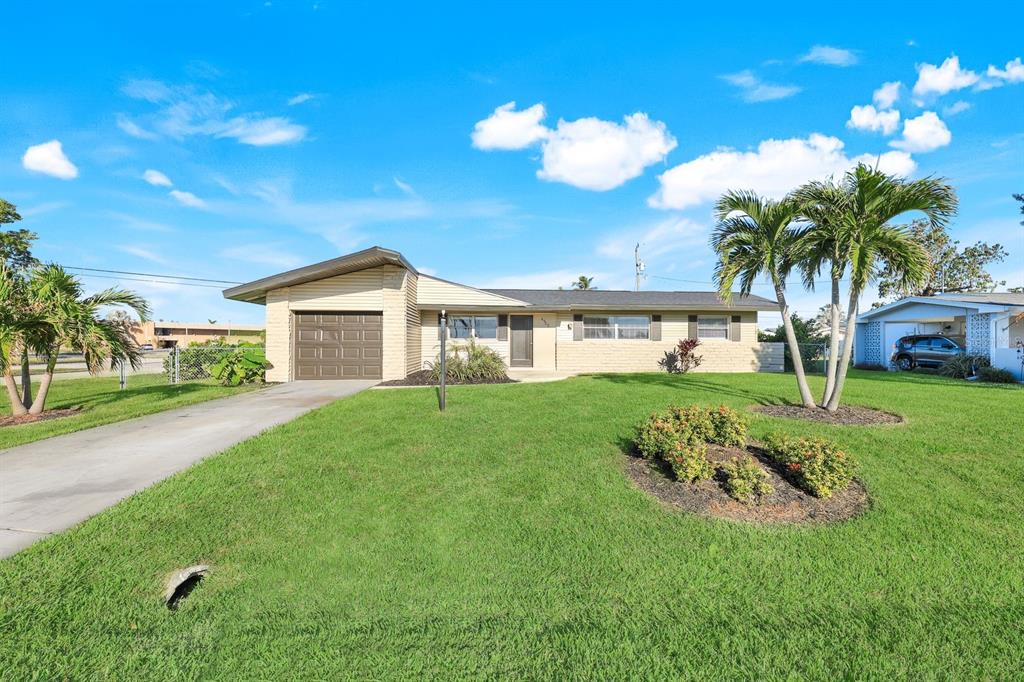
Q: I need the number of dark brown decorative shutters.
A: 6